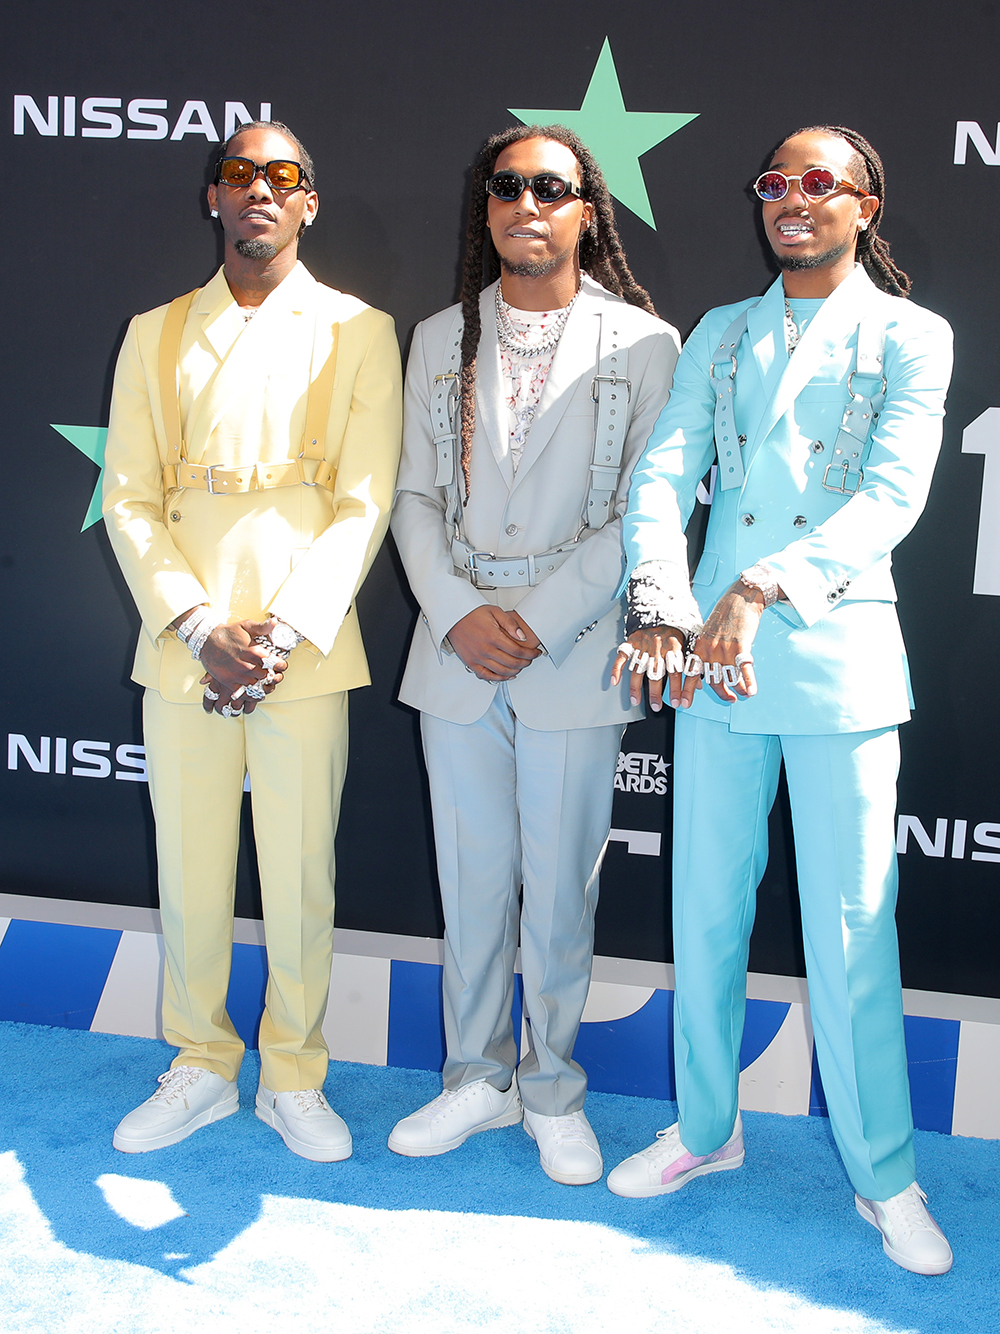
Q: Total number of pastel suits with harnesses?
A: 3